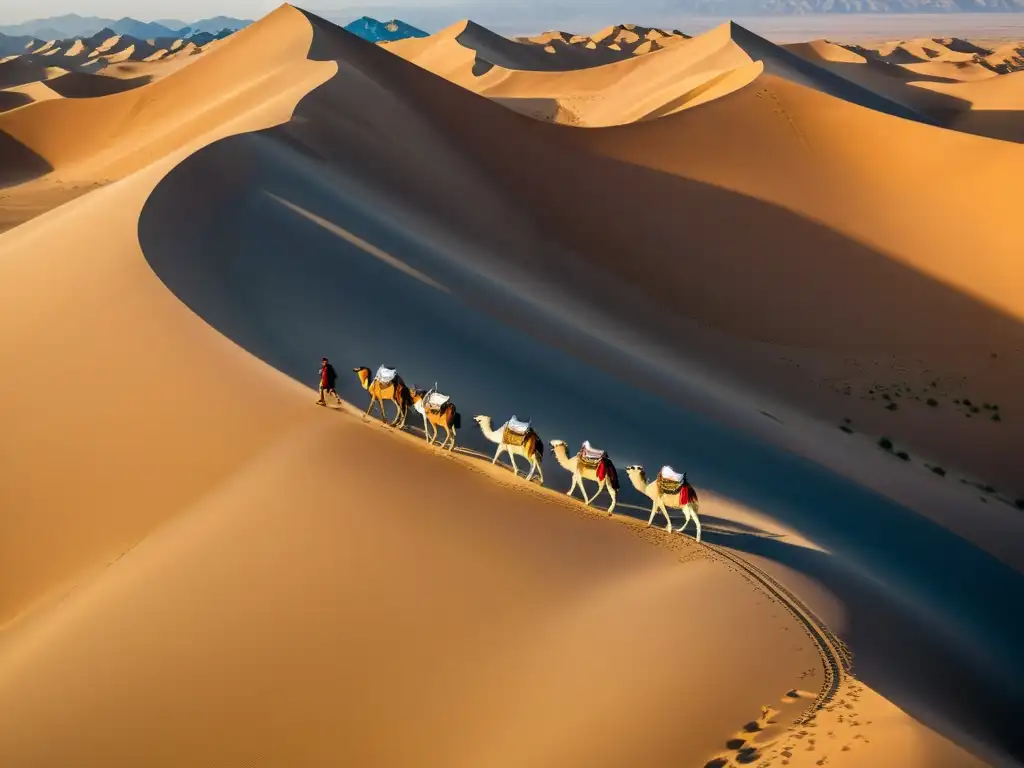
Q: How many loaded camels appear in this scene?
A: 5